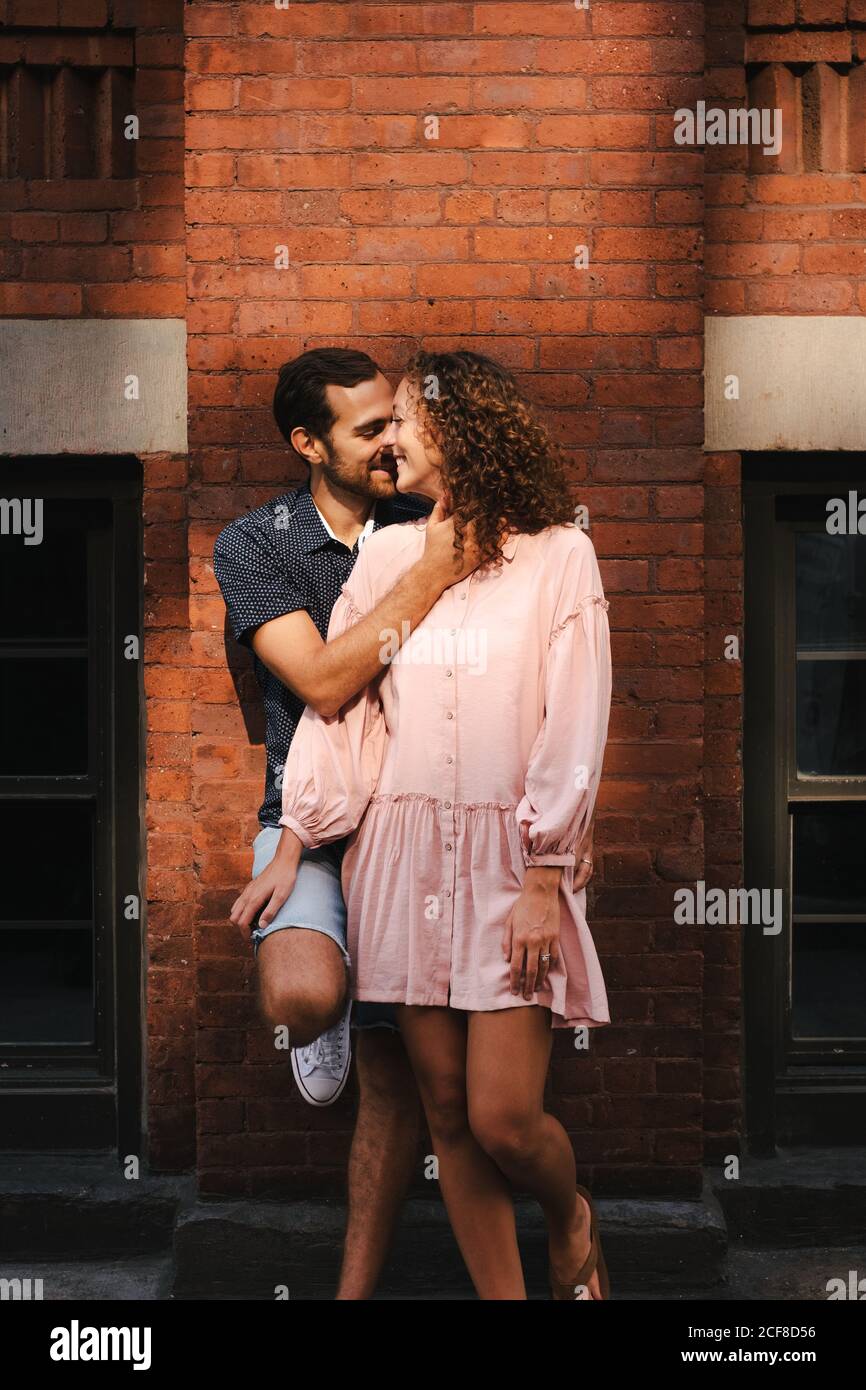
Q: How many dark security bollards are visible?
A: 0